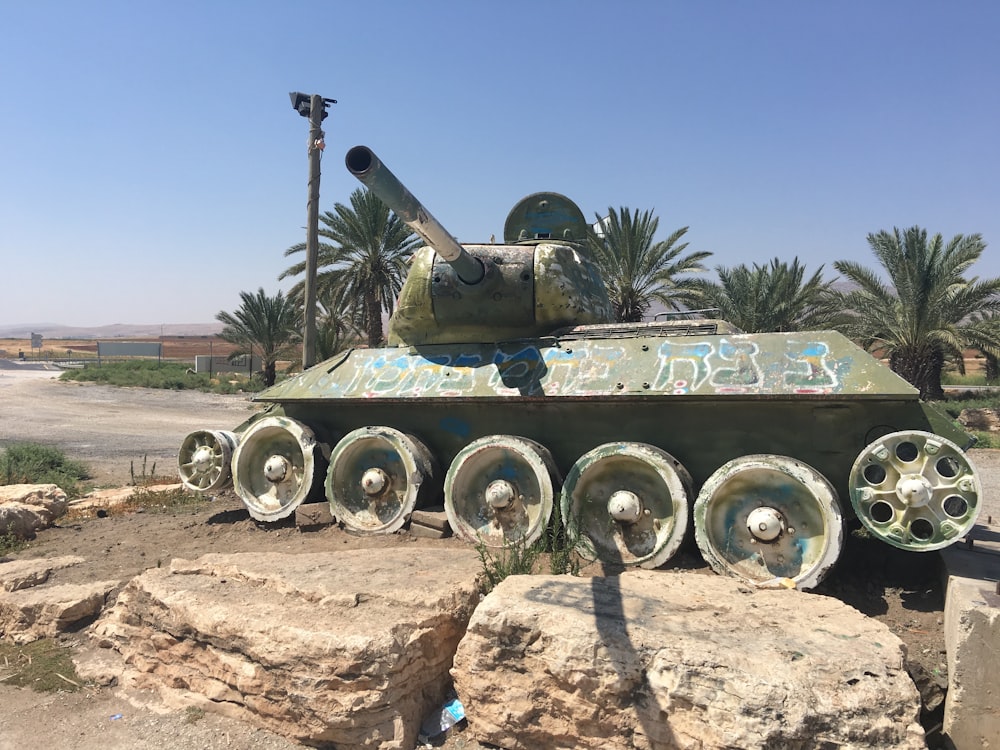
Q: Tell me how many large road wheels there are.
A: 5